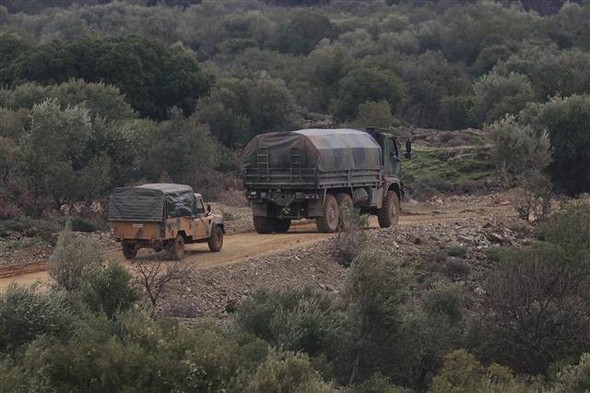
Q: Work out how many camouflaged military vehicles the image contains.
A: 2